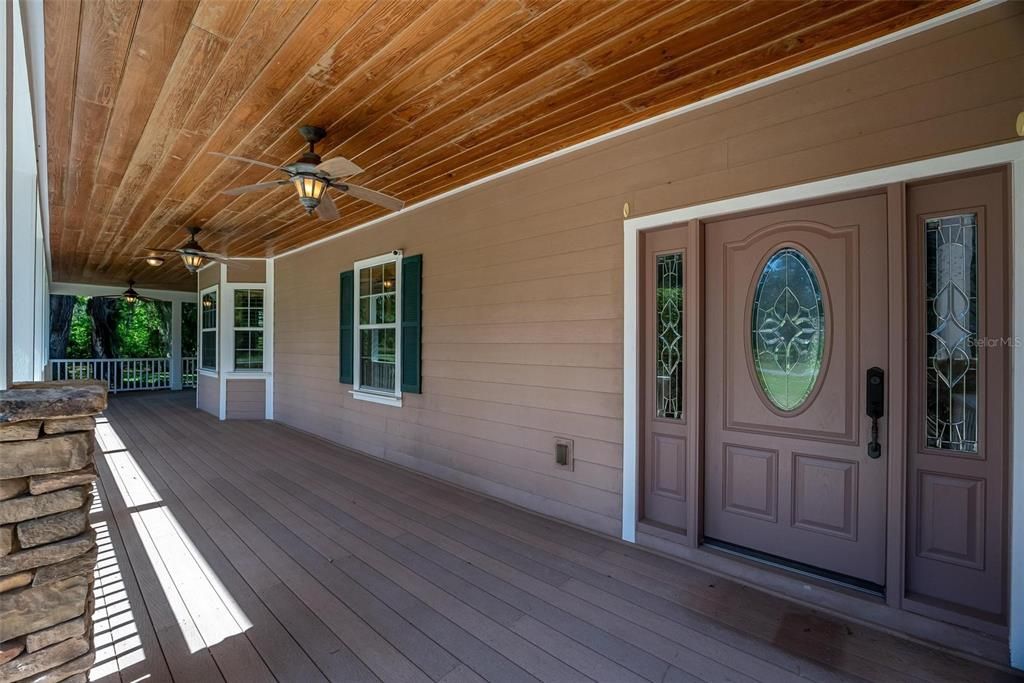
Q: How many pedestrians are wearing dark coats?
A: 0